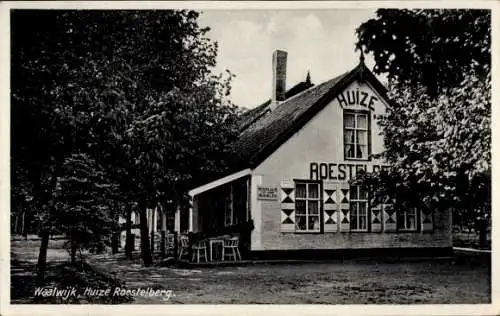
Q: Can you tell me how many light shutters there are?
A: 6